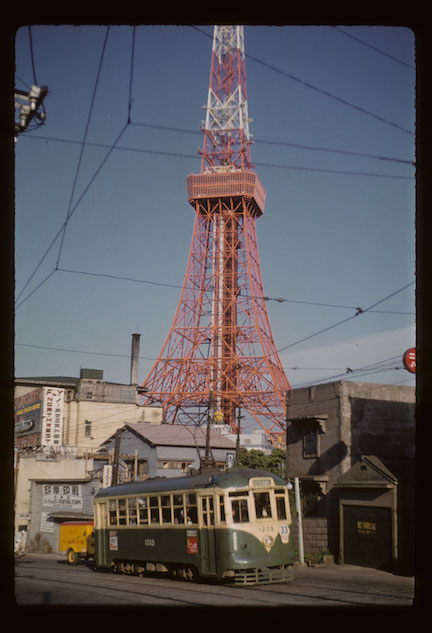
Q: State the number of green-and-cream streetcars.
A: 1